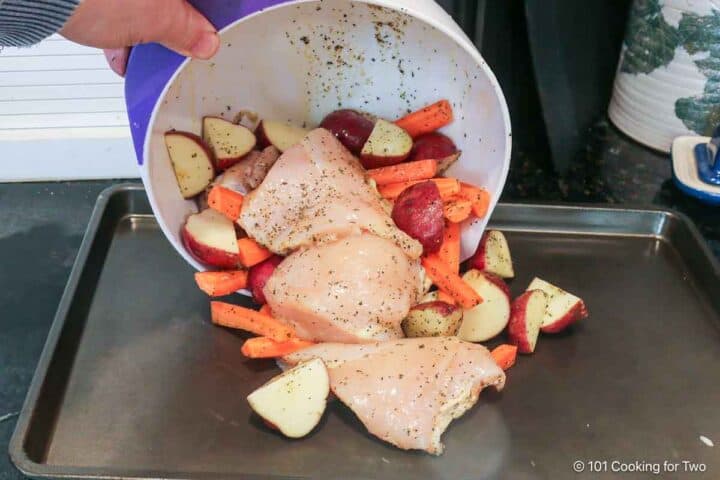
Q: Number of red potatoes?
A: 15